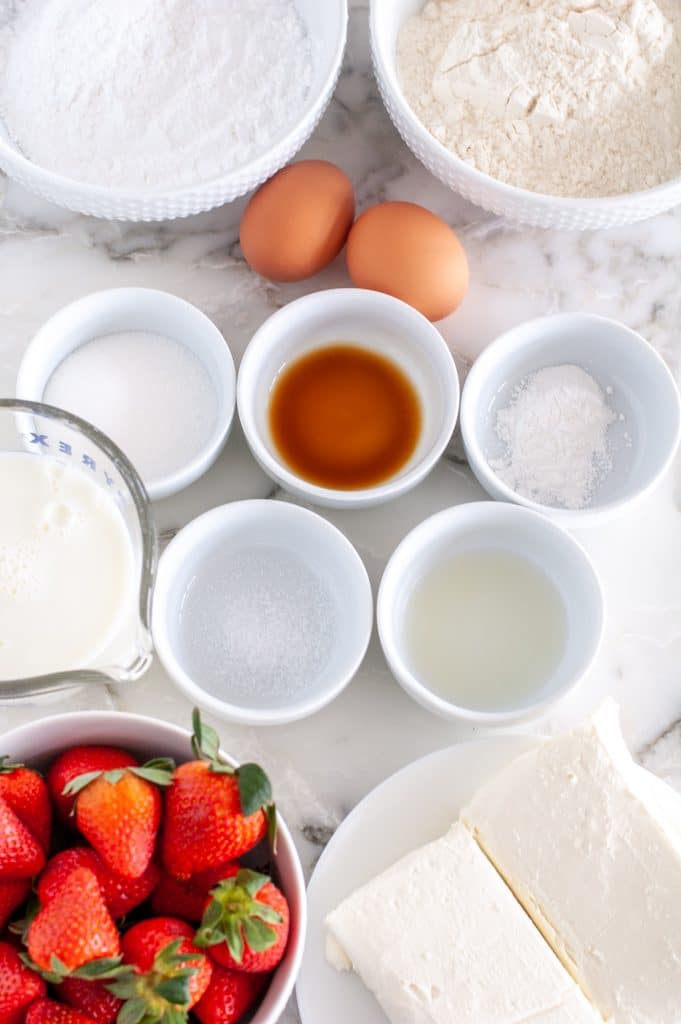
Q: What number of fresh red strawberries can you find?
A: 15